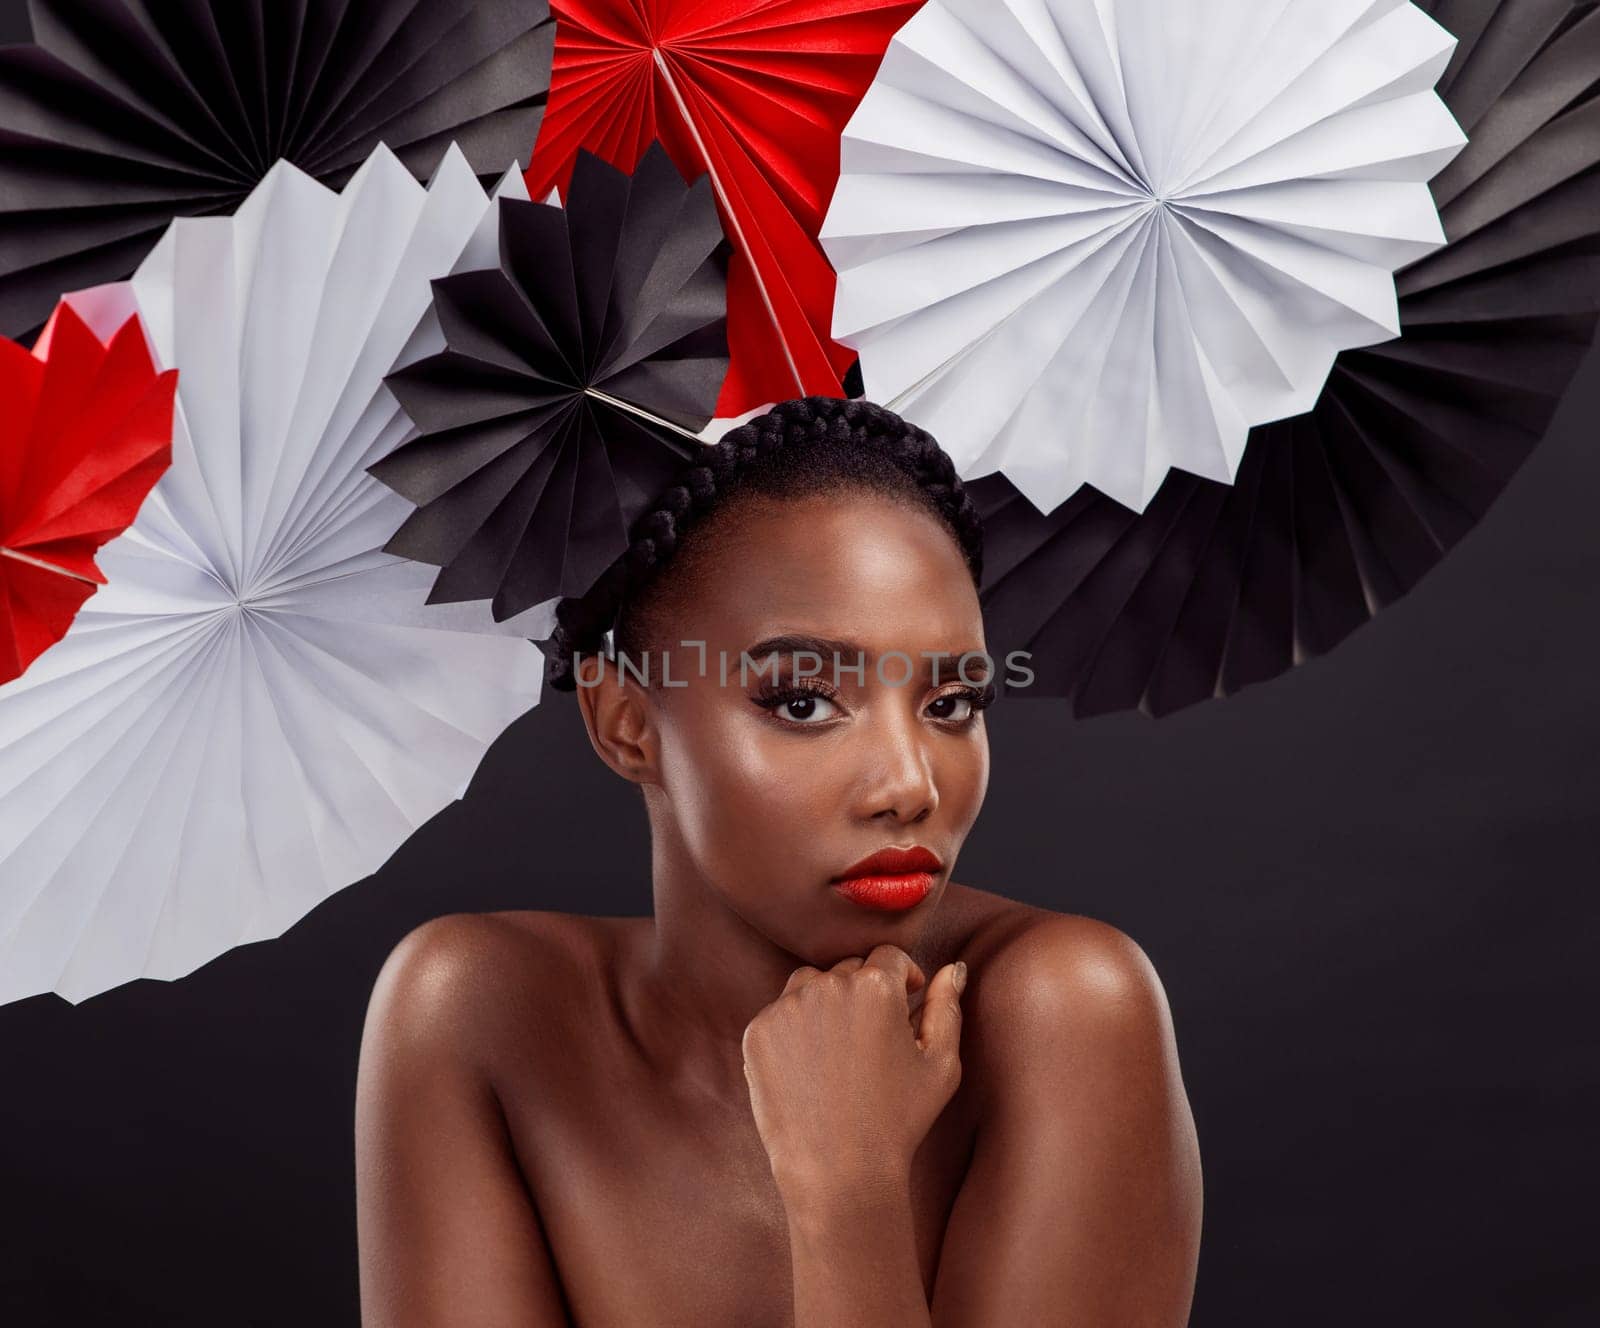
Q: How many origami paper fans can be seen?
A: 7